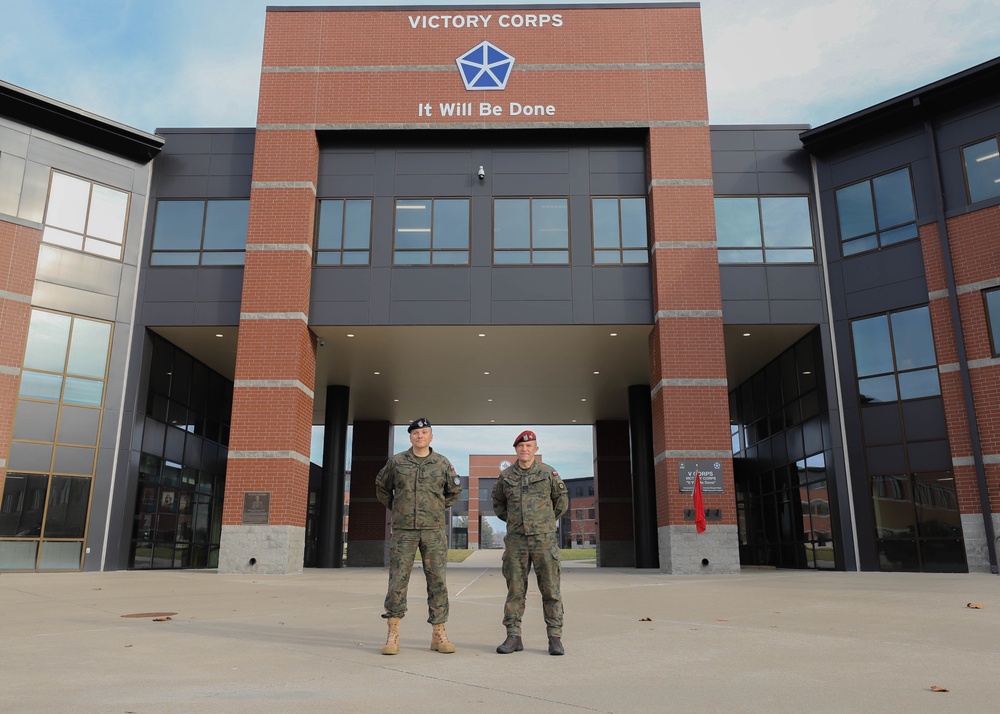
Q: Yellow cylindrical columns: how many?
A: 0